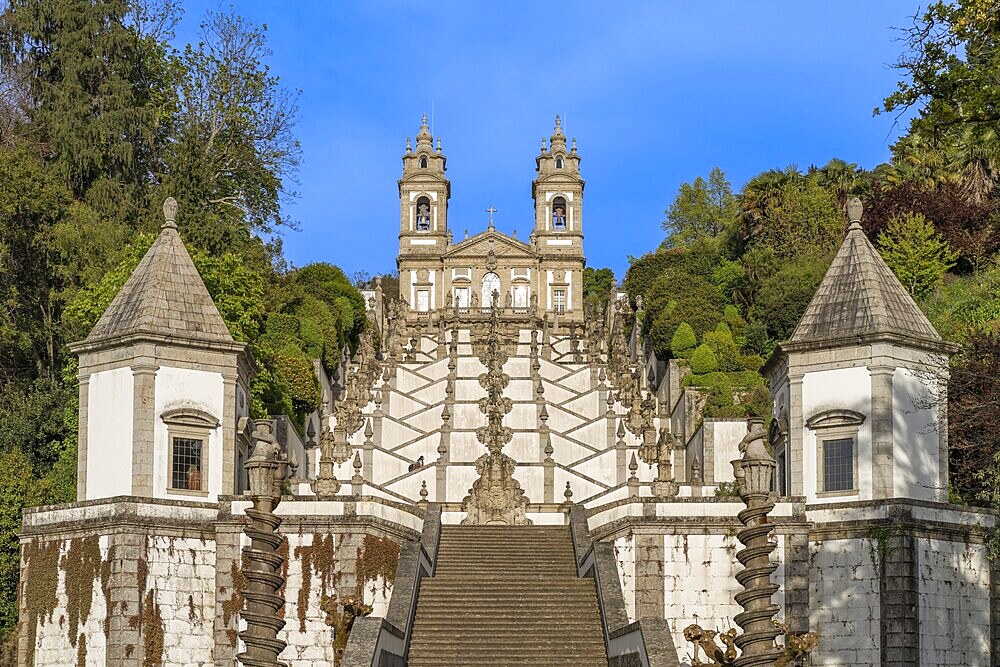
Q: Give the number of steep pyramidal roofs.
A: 2